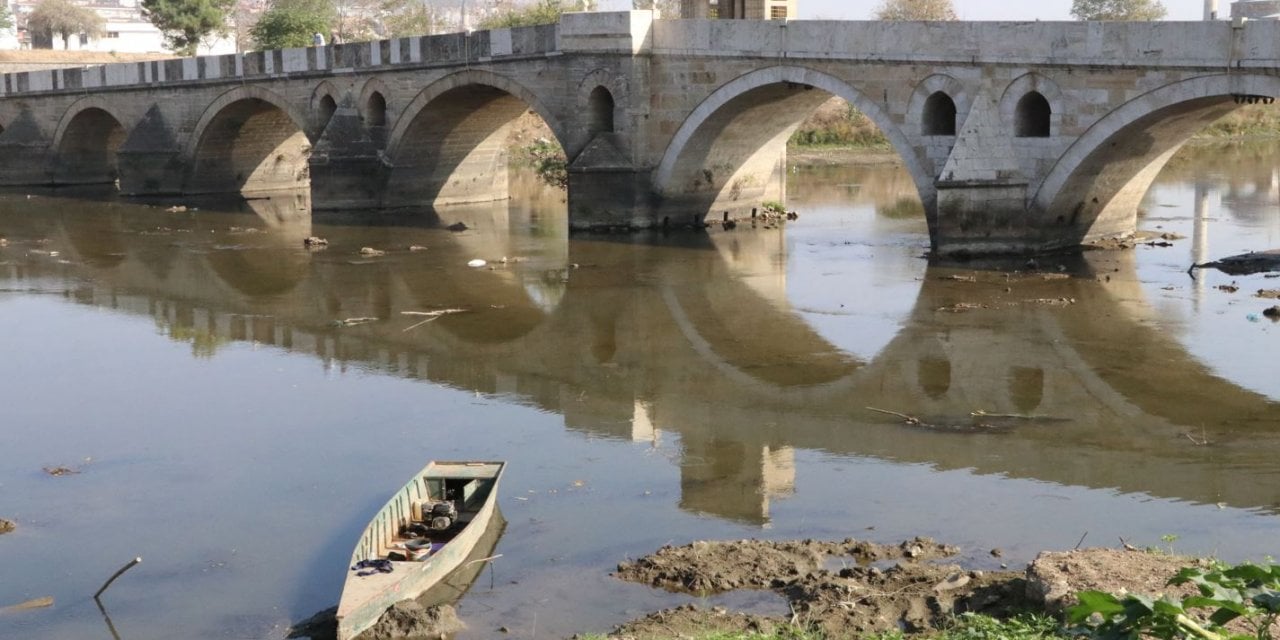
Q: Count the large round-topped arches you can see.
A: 5